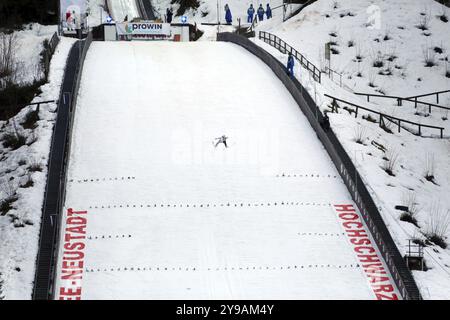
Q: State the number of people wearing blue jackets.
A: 5